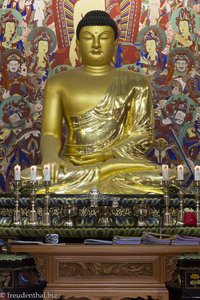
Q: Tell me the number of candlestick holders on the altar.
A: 6